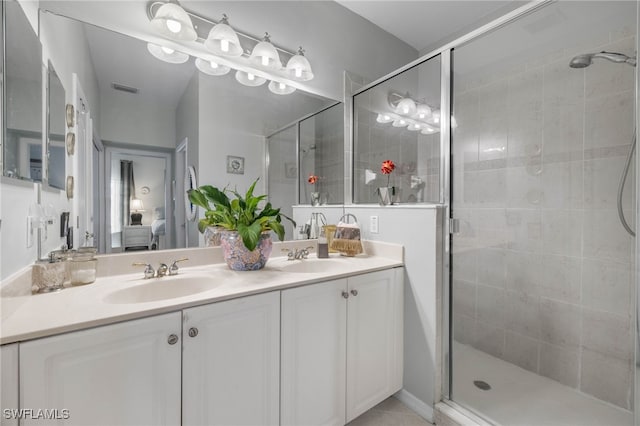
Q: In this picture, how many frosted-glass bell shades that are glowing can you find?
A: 4